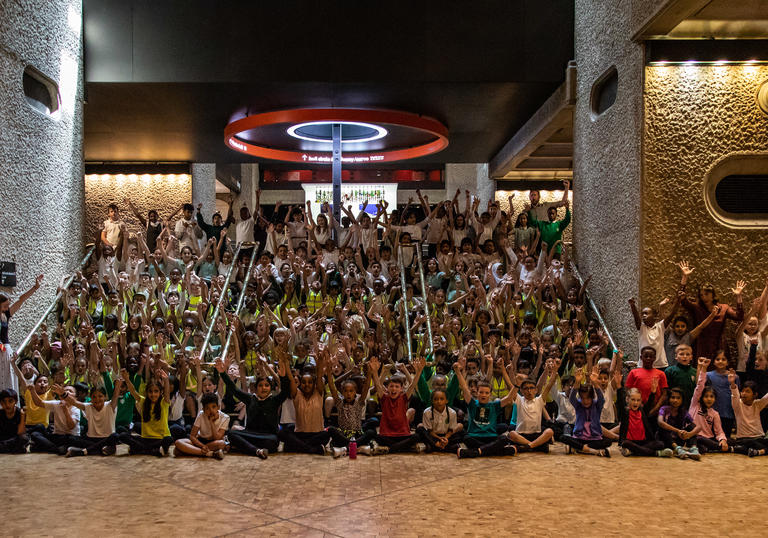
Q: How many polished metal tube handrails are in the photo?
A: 6